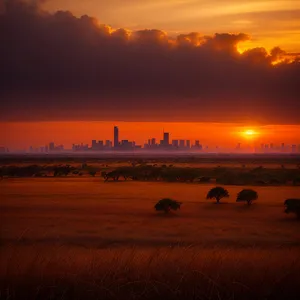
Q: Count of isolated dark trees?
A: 4